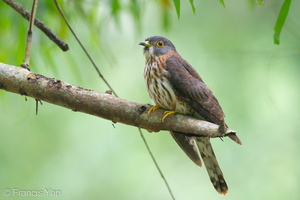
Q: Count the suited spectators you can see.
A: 0